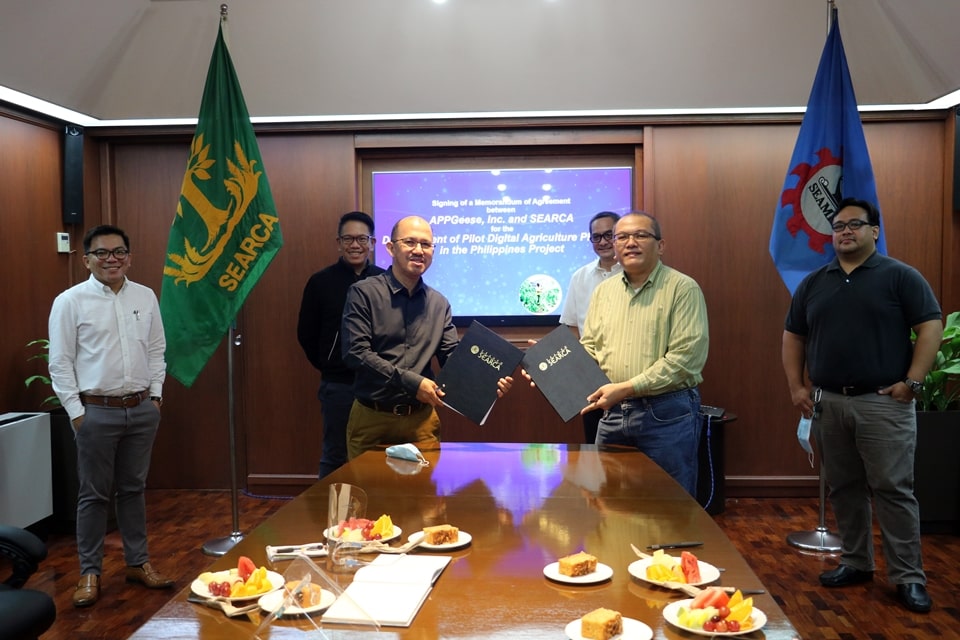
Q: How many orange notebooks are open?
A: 0